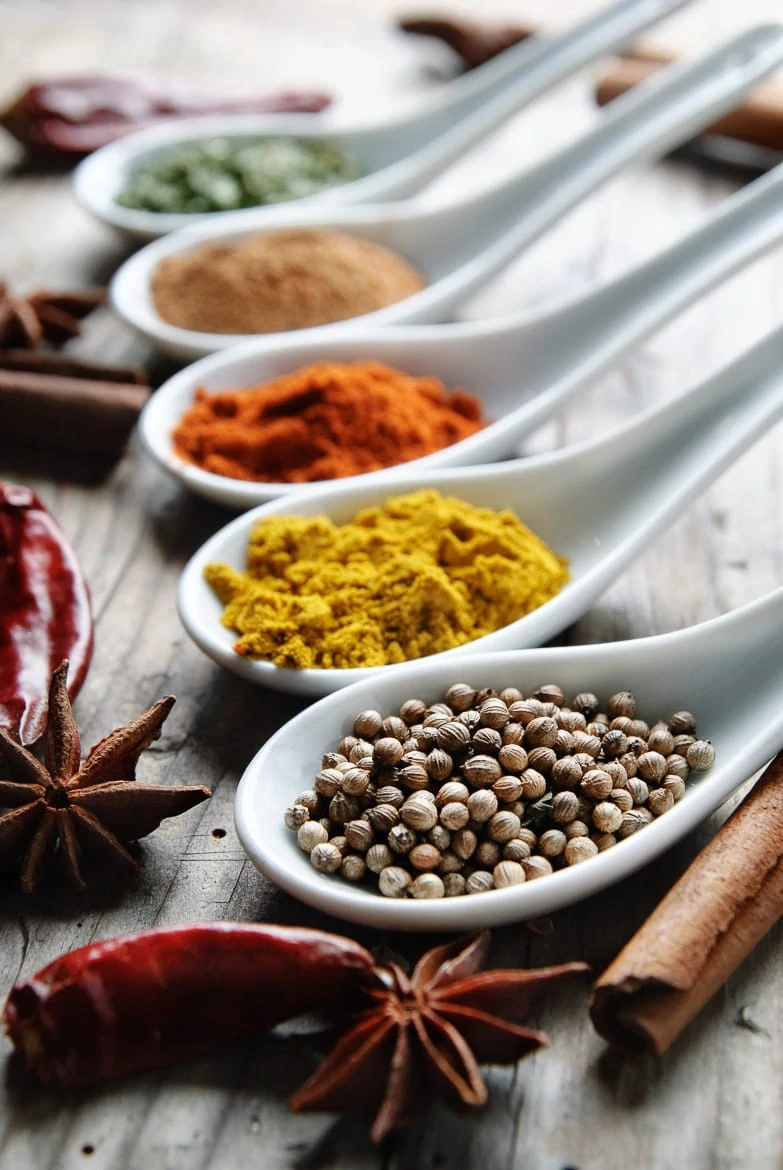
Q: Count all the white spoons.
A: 5